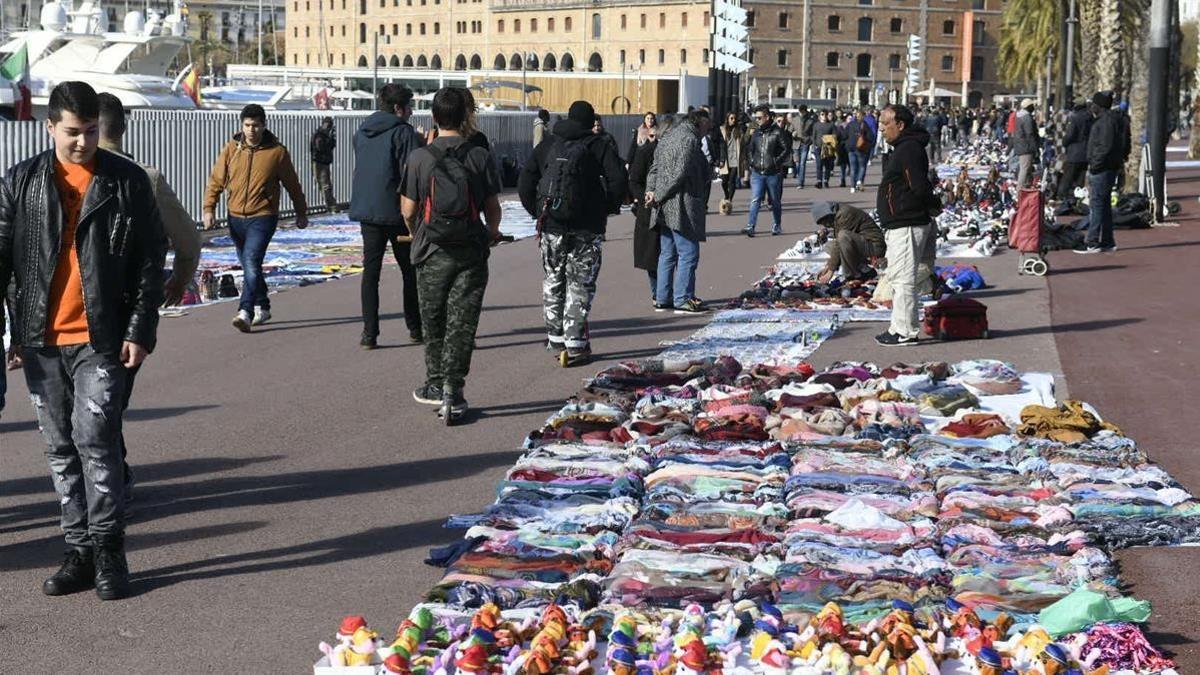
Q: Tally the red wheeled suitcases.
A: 2